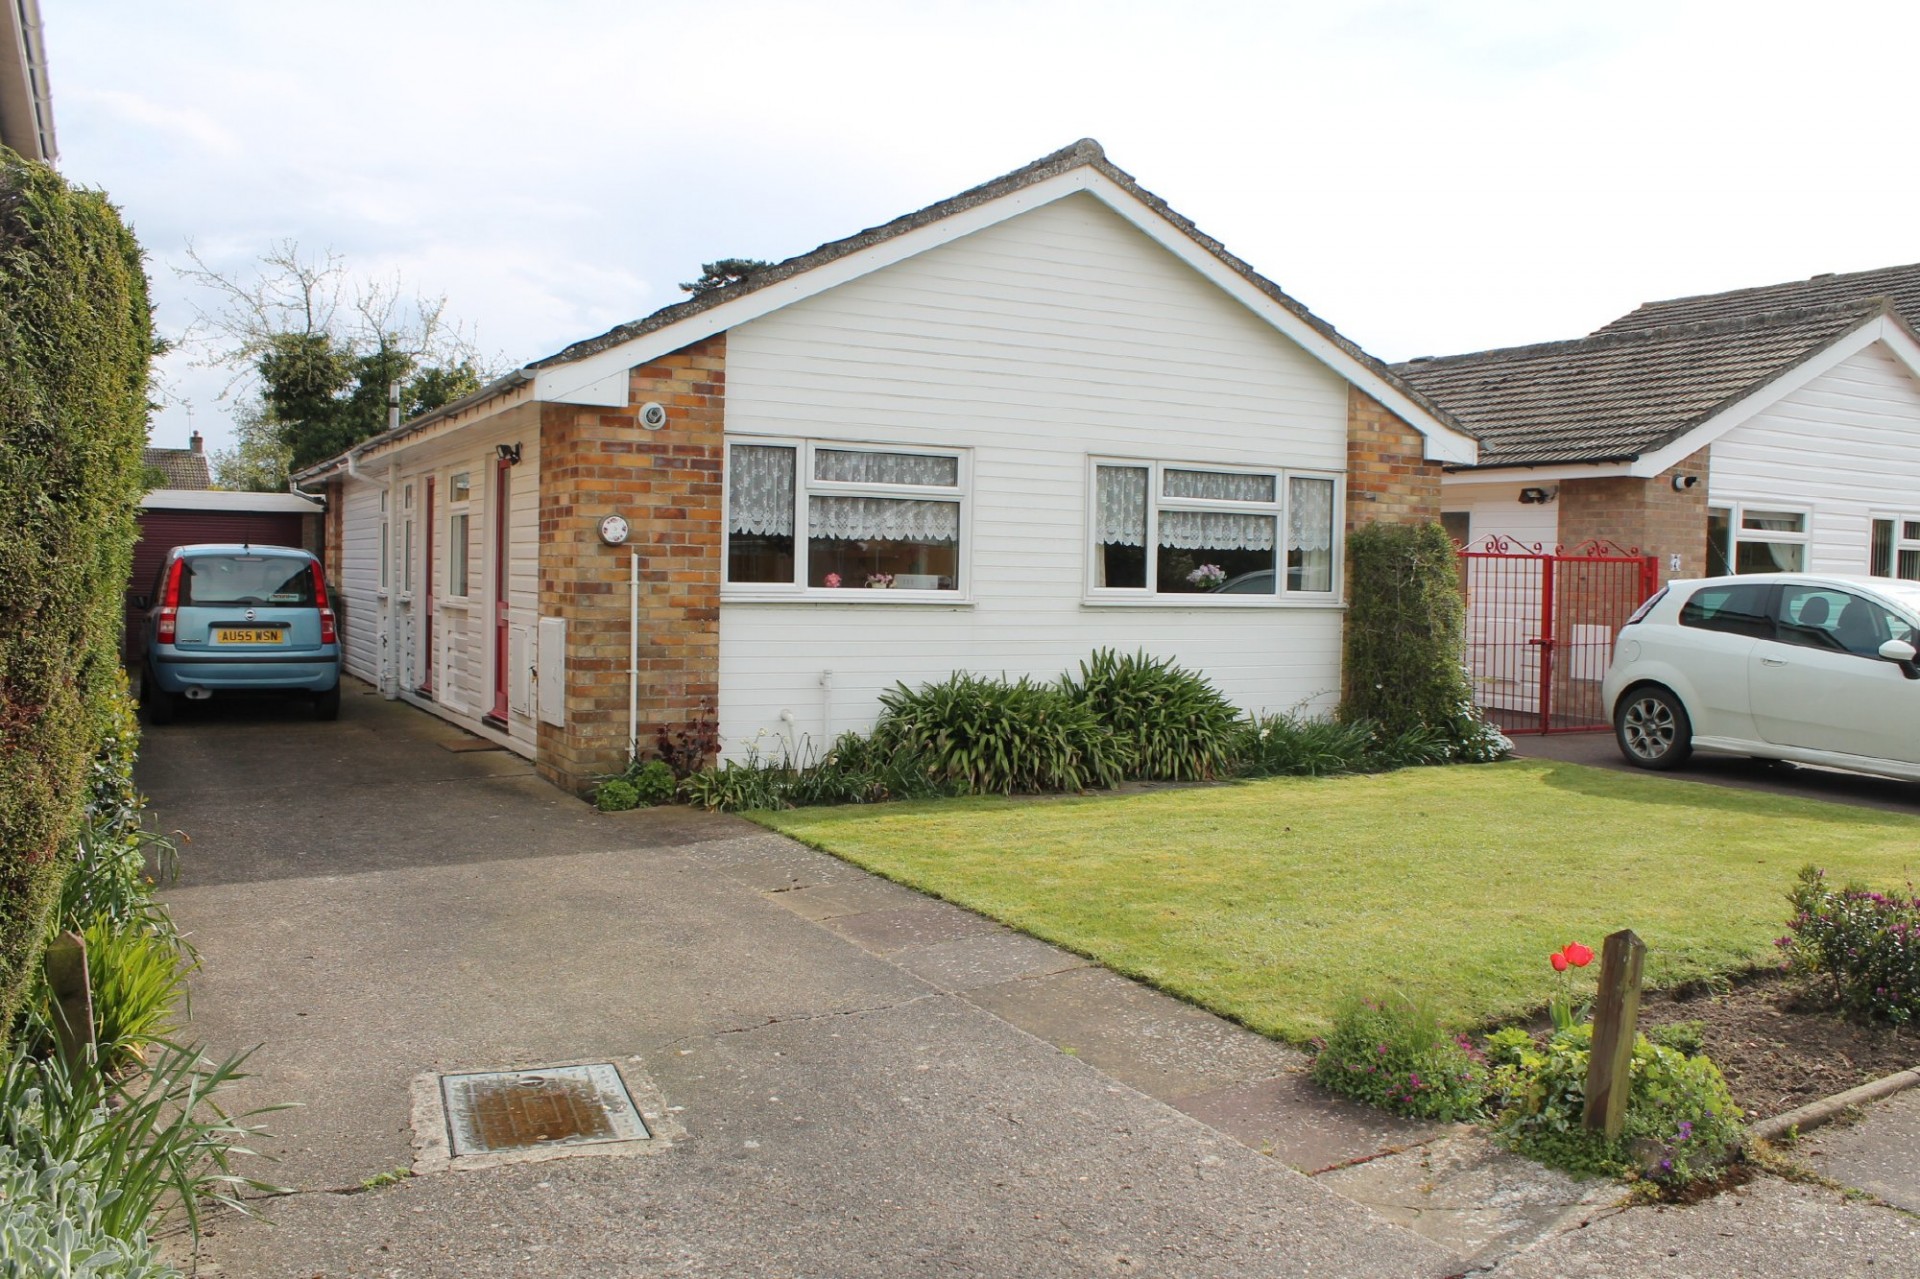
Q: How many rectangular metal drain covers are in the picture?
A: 1